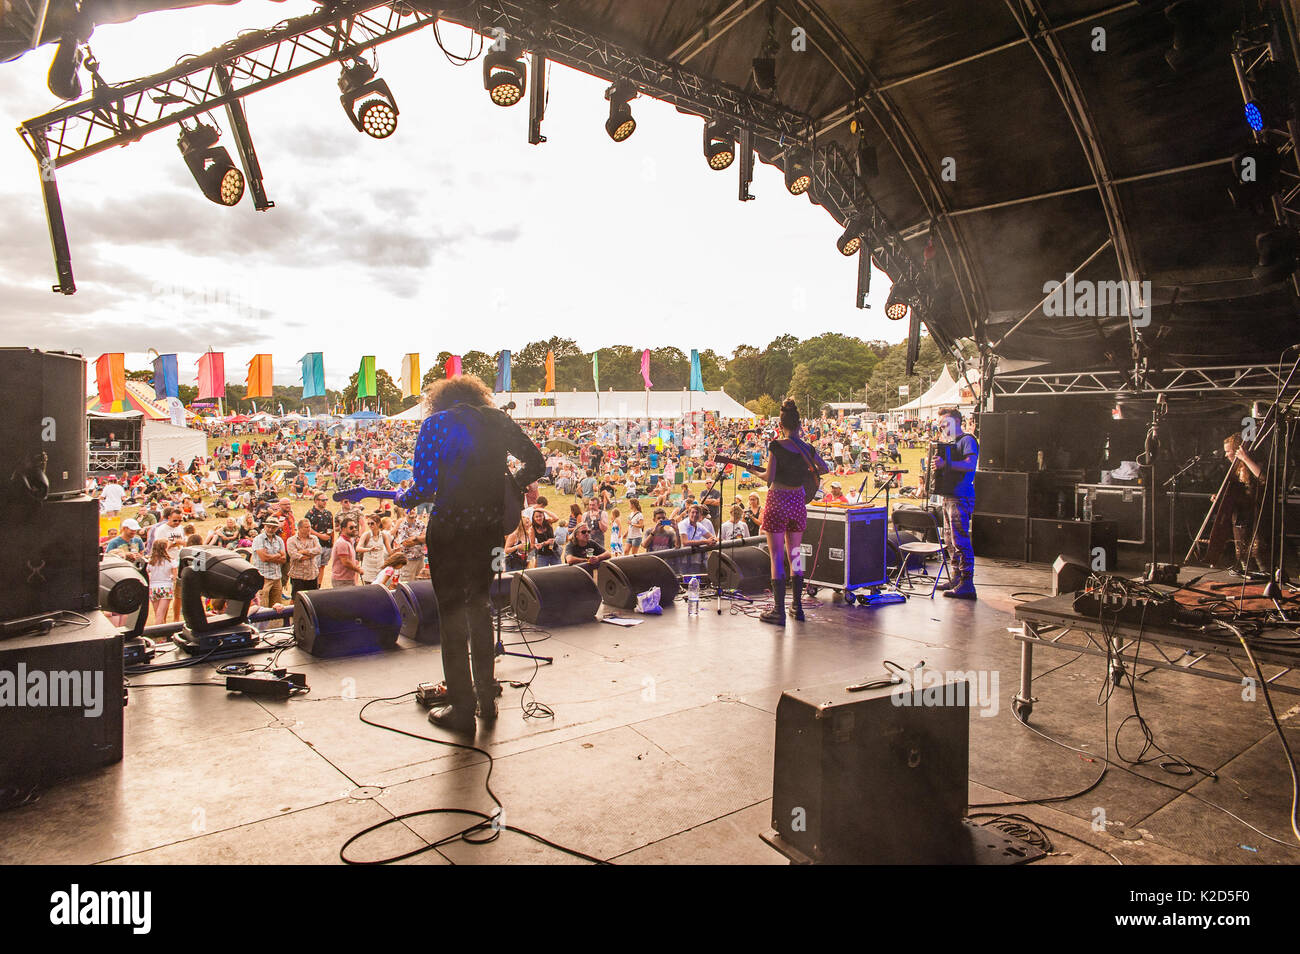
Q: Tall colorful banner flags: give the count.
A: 13